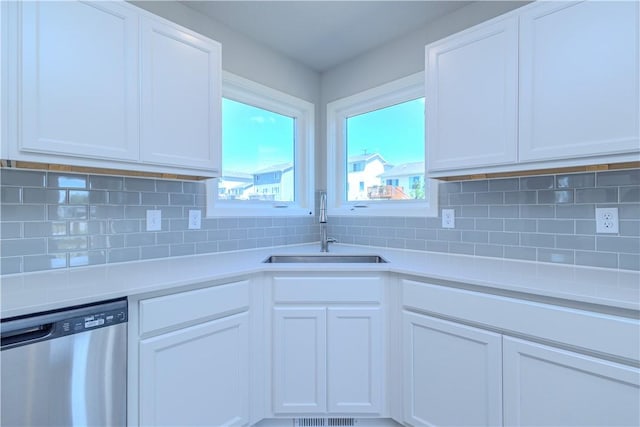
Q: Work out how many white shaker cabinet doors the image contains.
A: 9